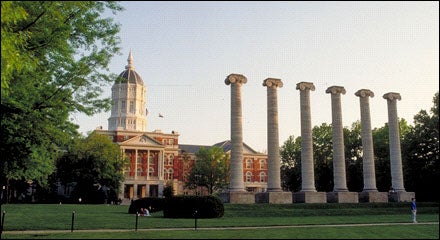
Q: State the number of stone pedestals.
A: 6